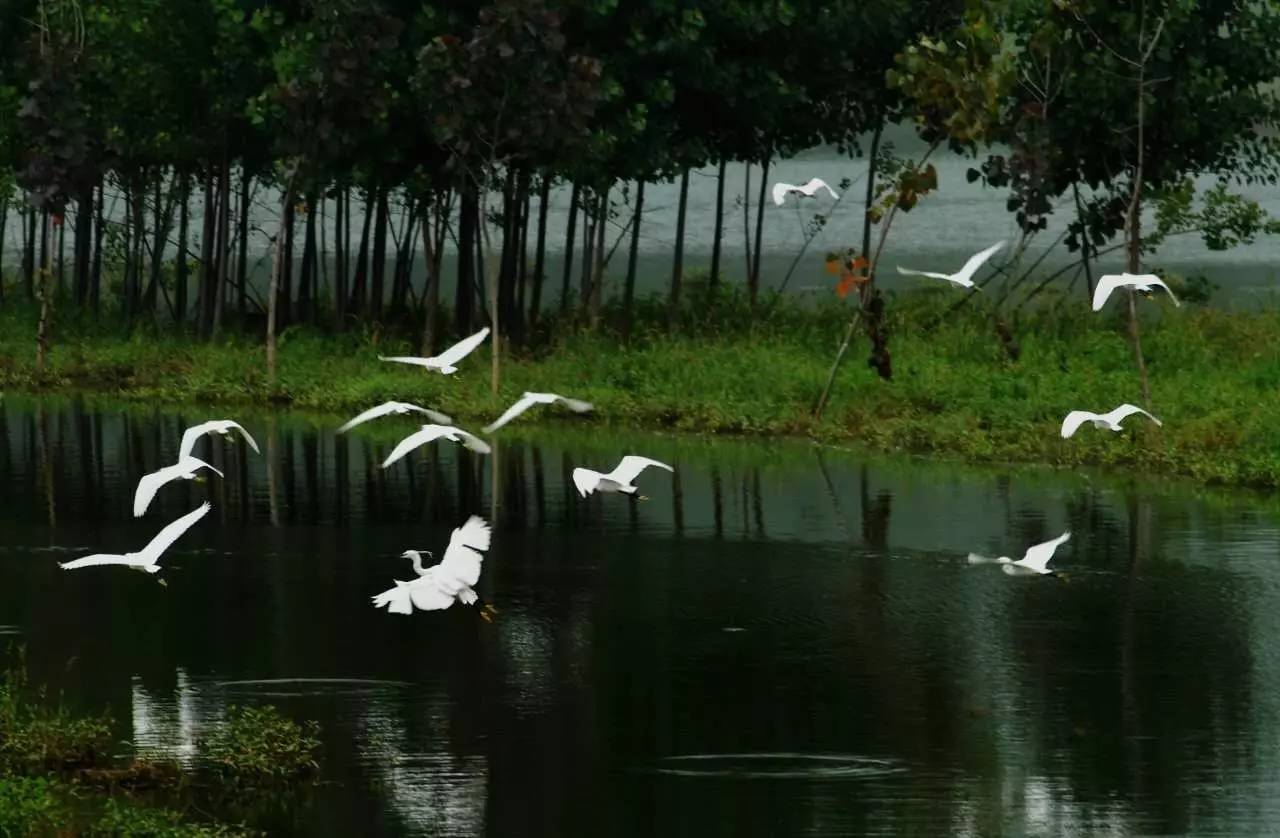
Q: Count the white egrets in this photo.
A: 14